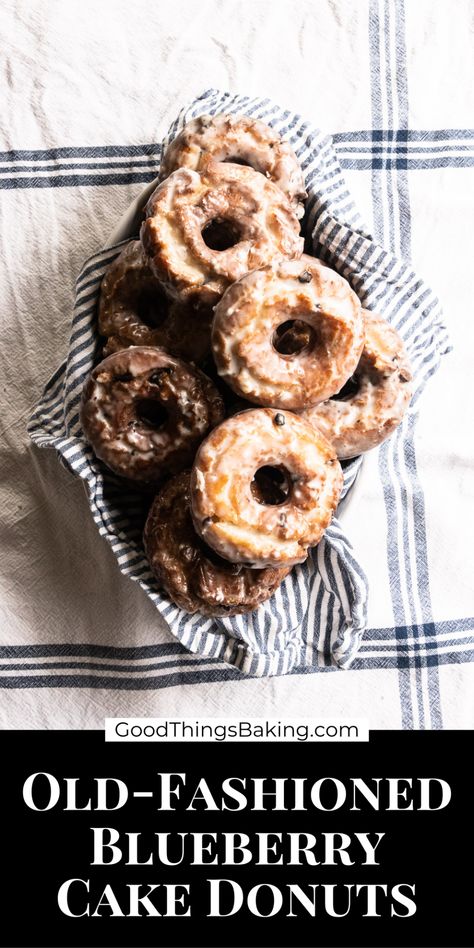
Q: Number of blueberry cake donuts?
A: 8